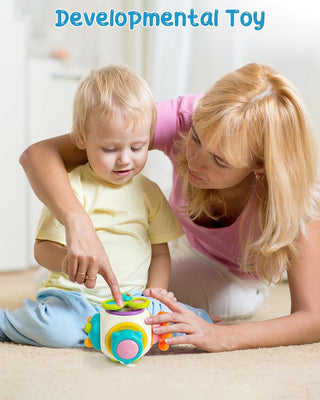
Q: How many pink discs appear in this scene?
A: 2